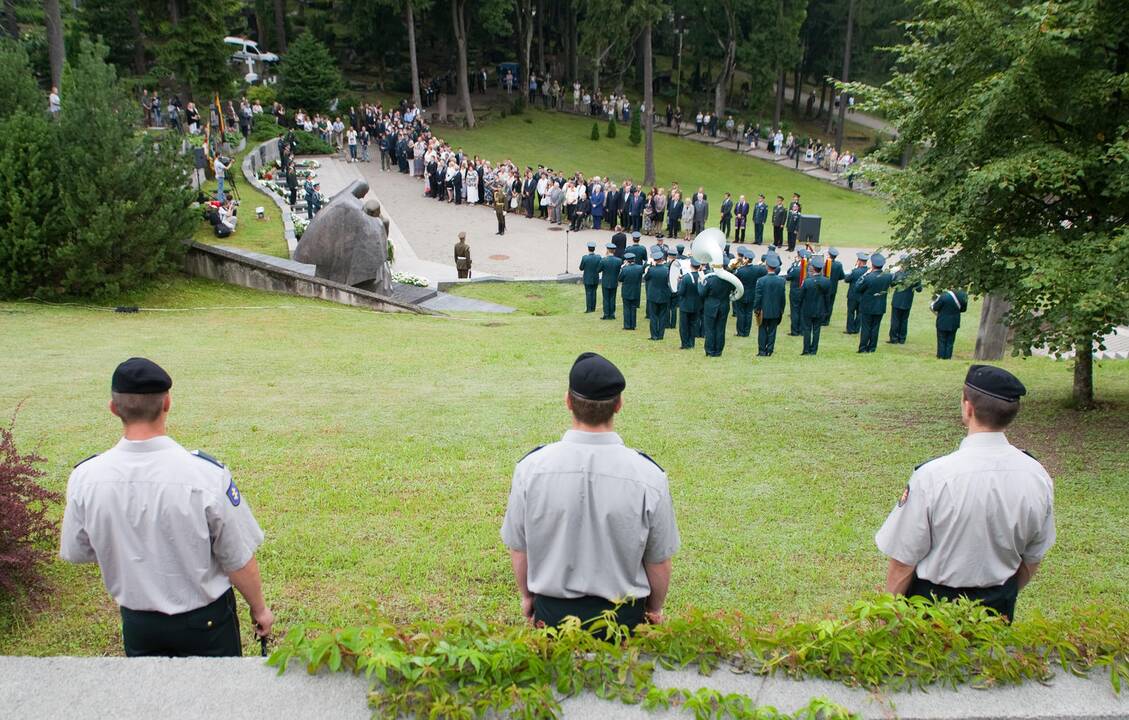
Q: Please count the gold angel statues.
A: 0